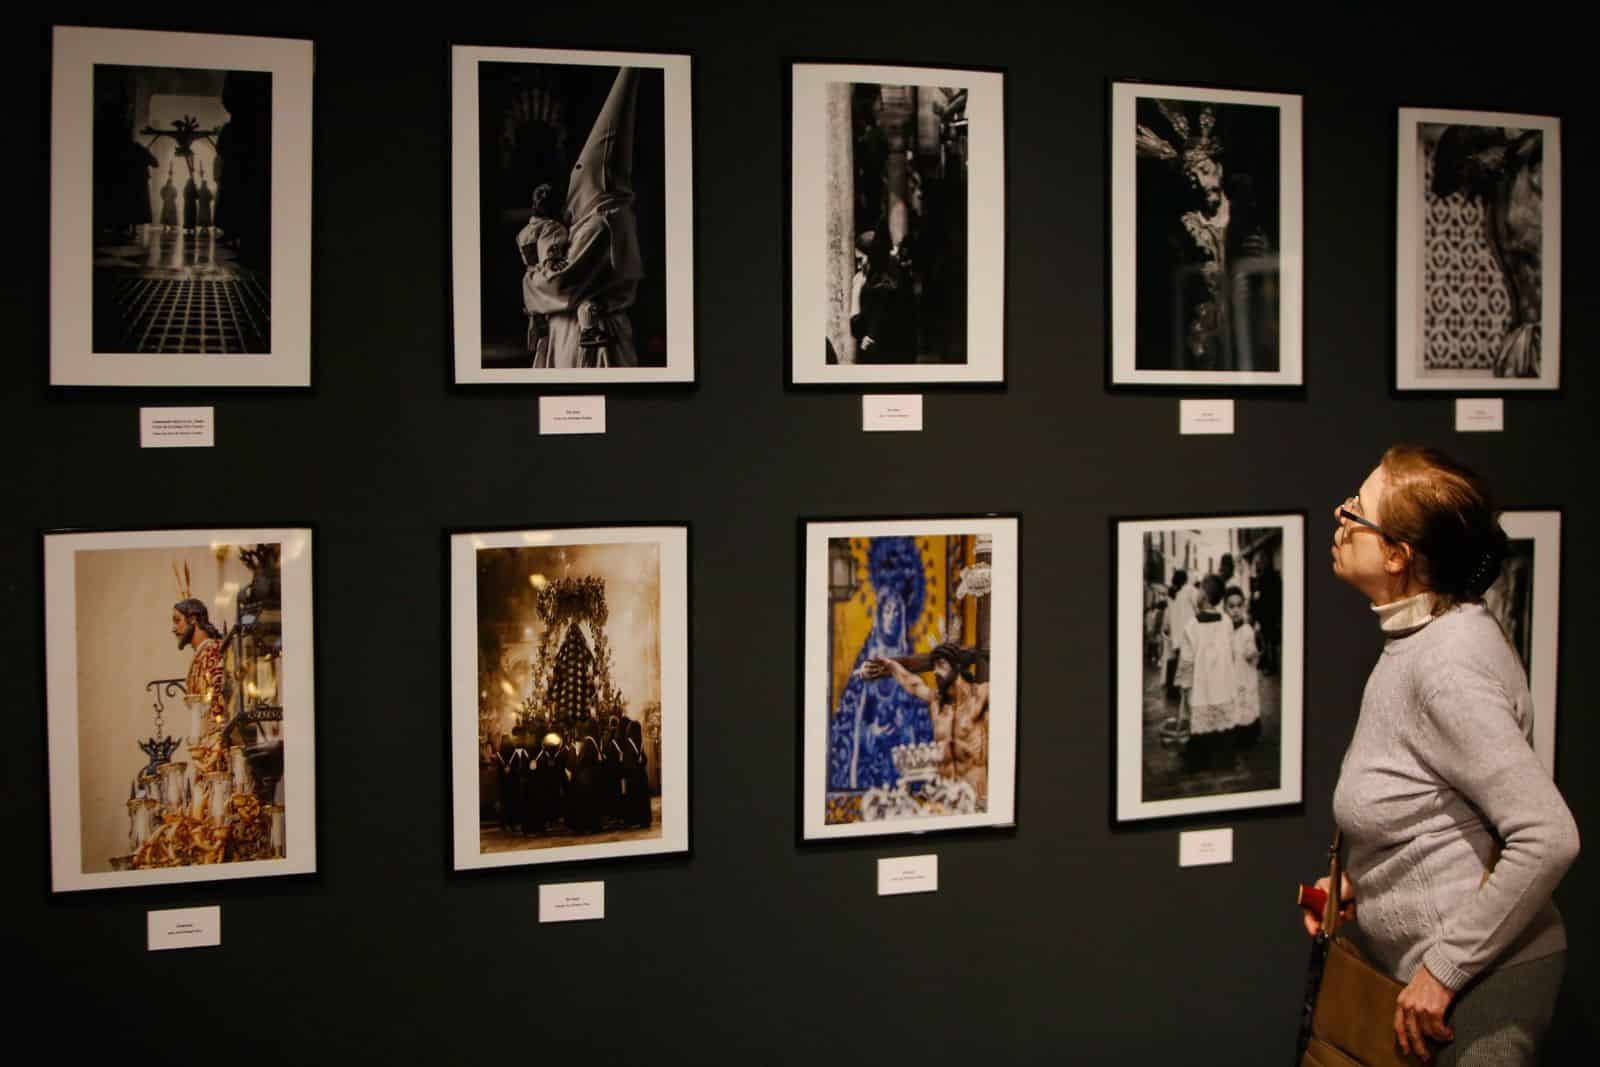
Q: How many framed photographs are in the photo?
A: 10